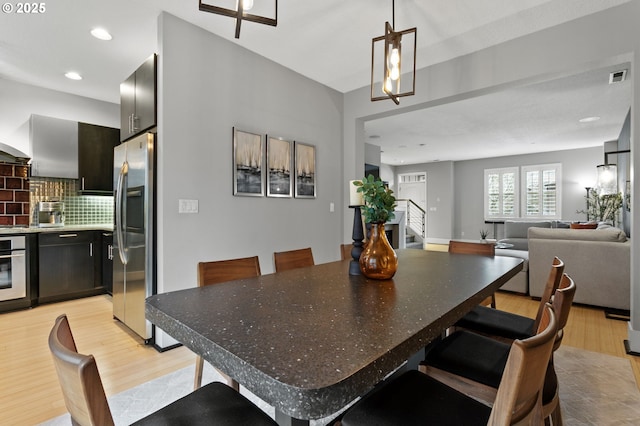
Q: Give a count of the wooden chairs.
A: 8